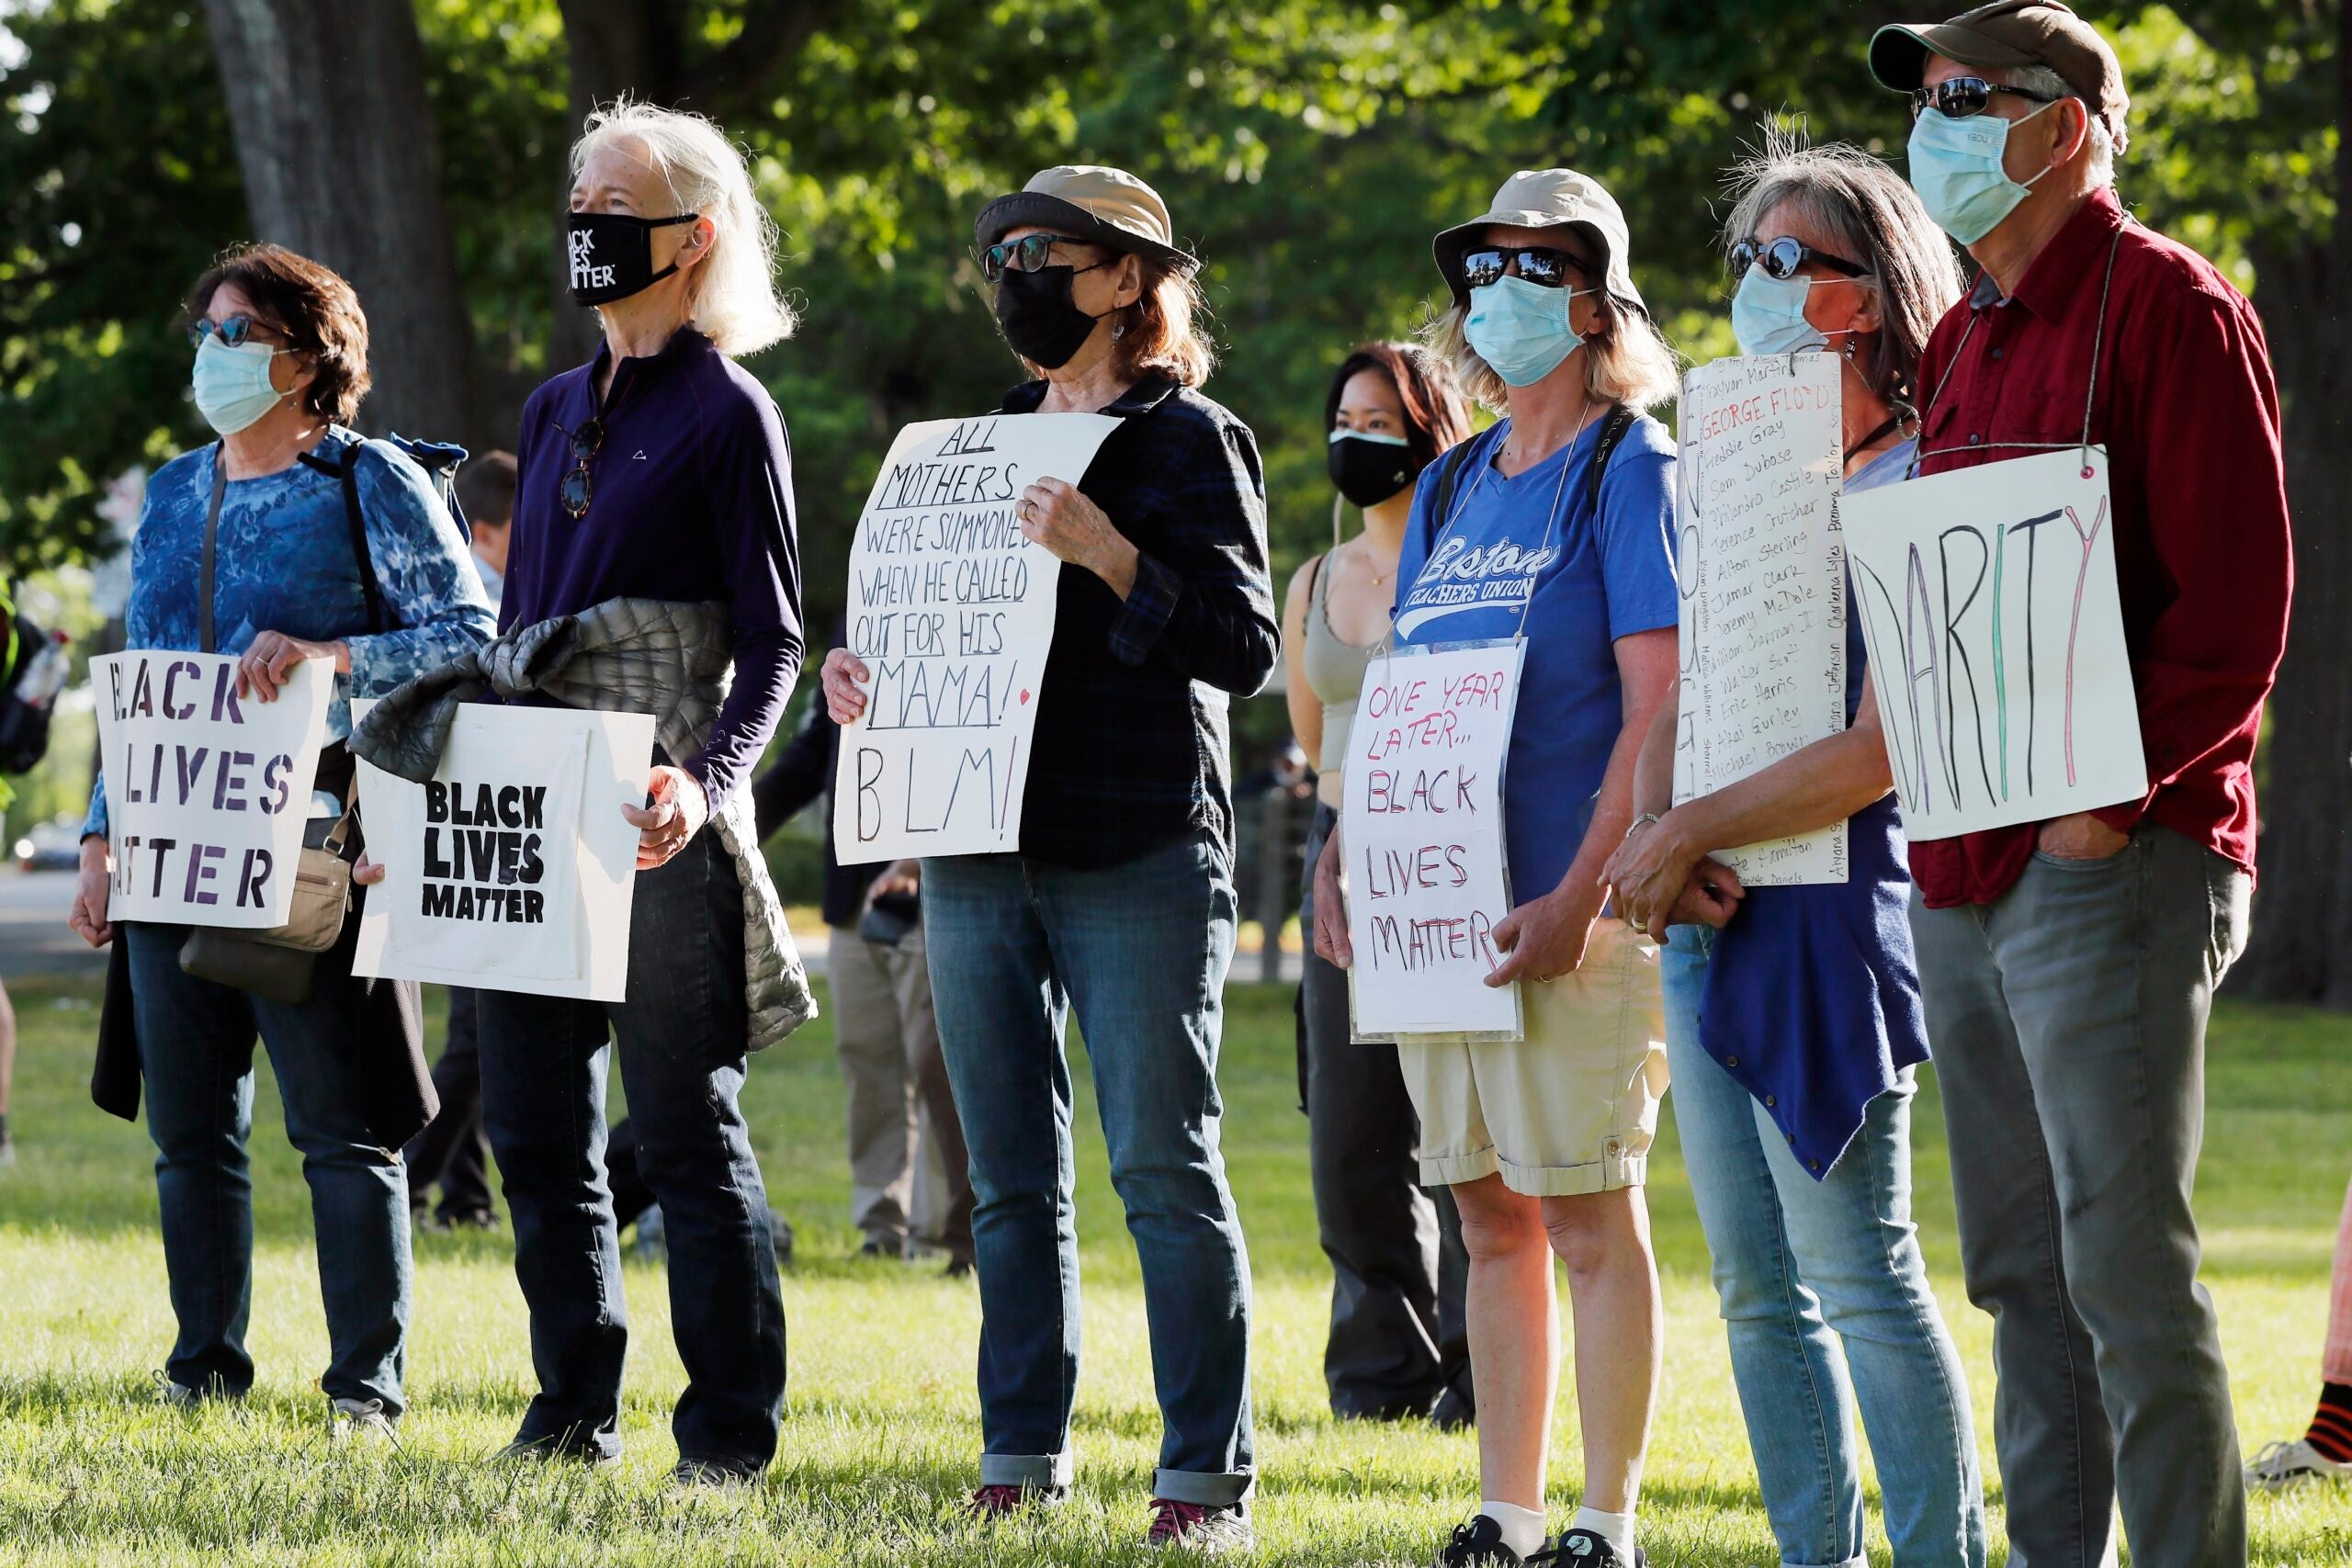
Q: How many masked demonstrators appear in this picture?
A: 7